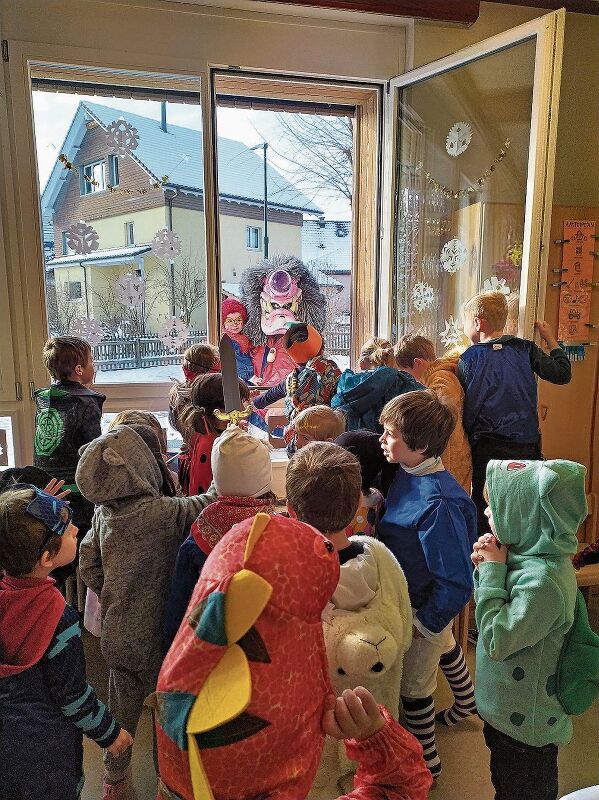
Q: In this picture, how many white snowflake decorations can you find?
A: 11